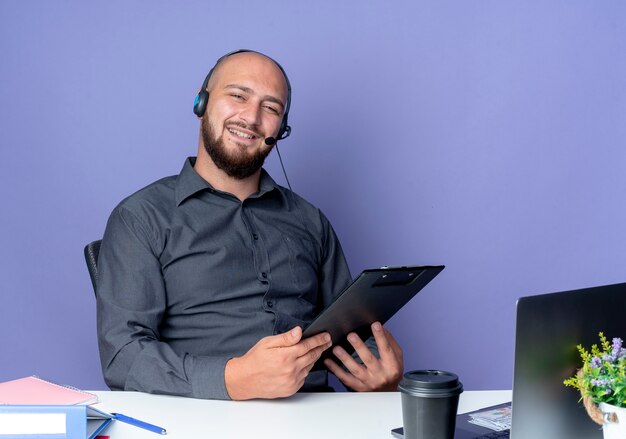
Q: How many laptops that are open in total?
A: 1